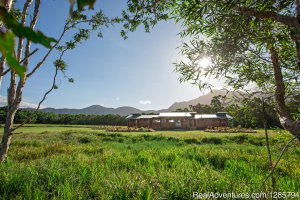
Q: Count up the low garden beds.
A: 2